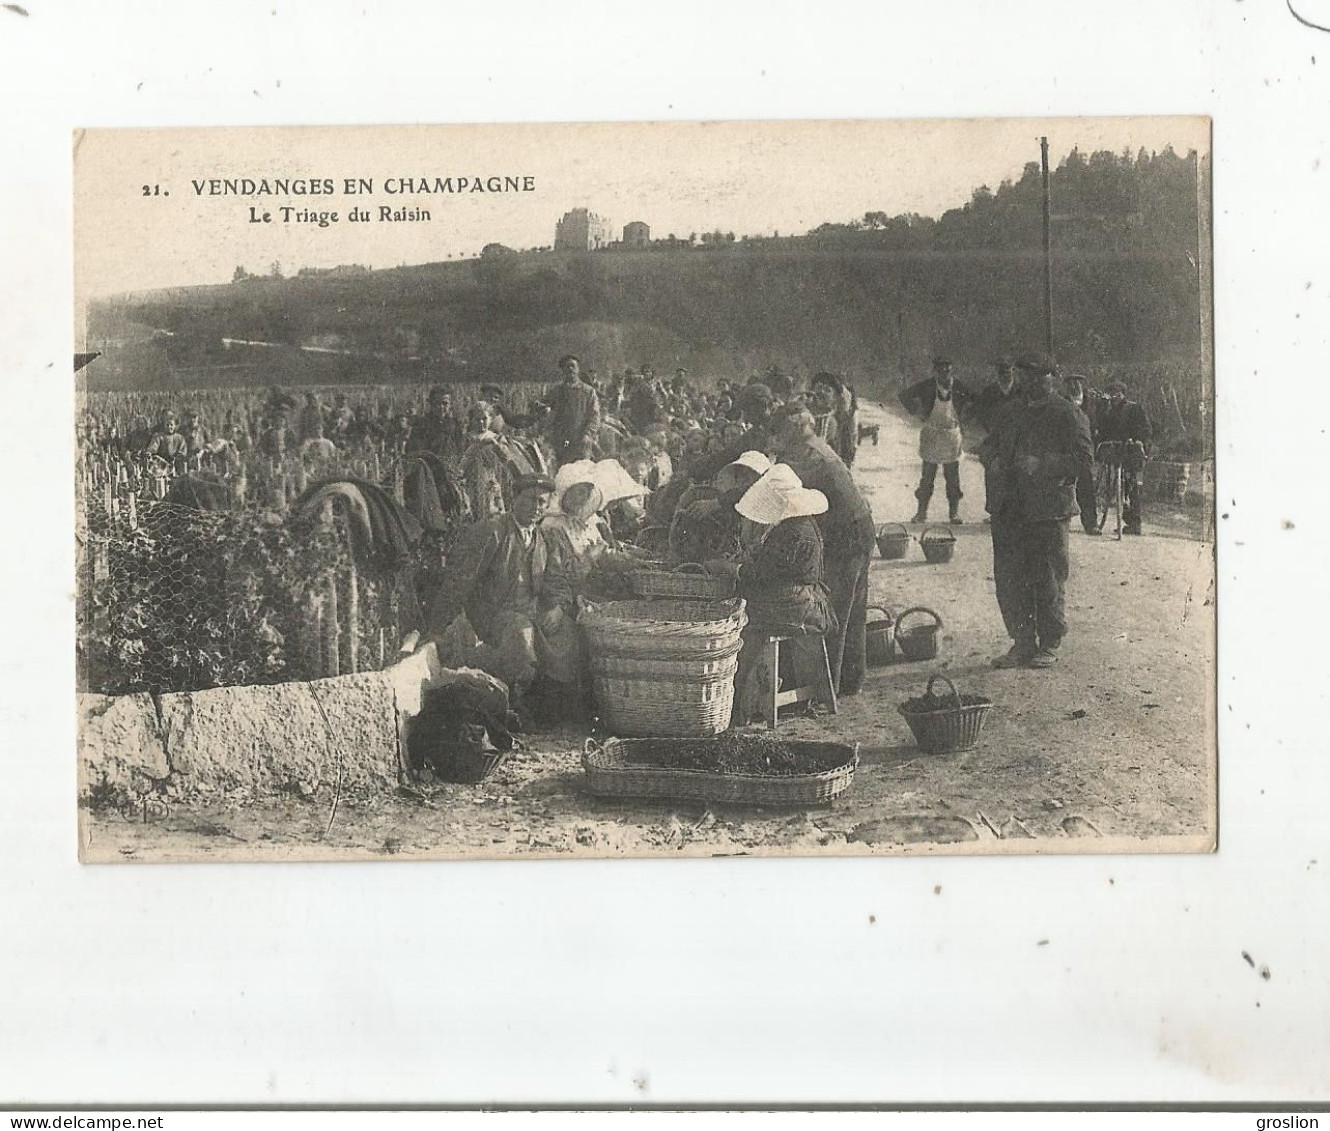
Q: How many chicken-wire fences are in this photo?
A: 1